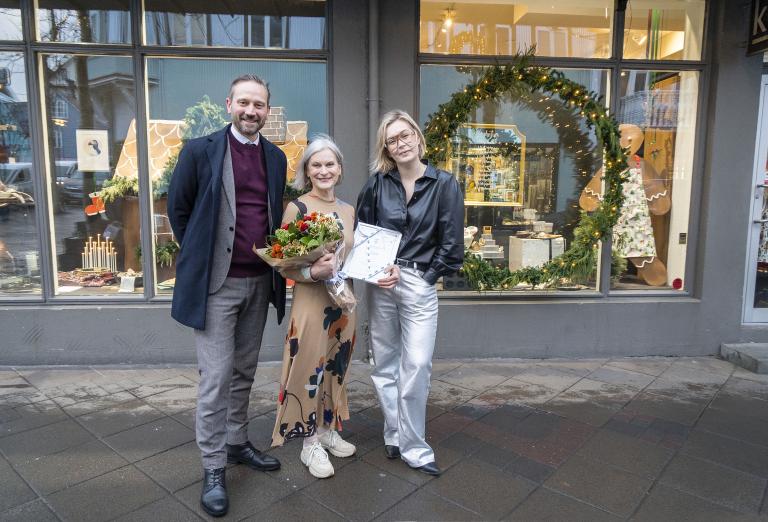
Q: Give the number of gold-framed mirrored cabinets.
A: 1